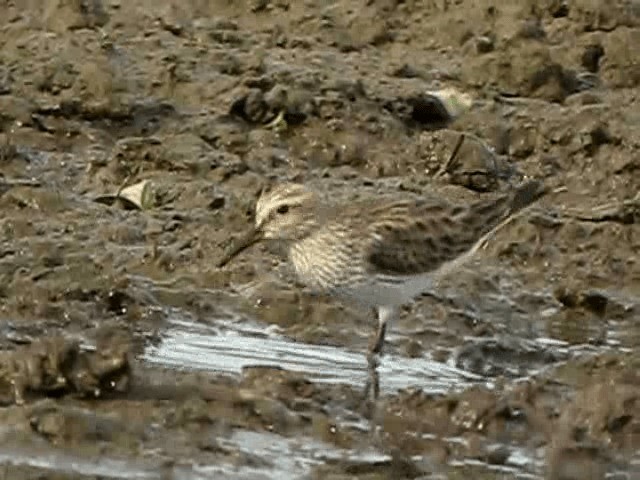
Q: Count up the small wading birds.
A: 1